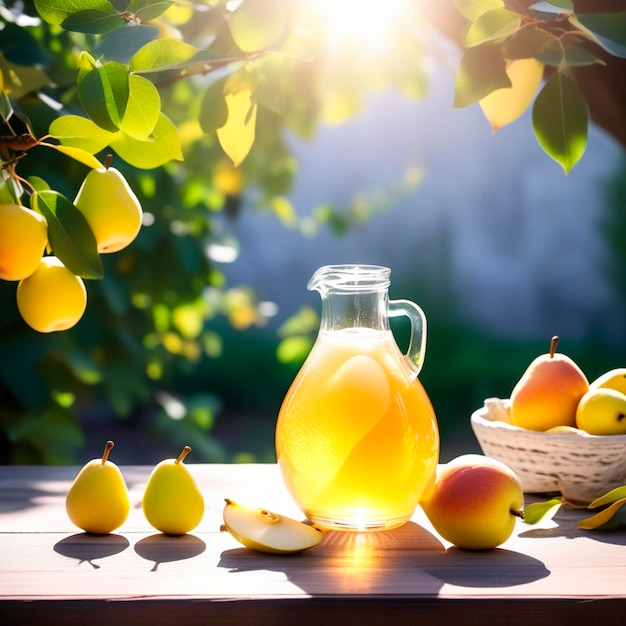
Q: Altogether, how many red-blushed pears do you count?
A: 2